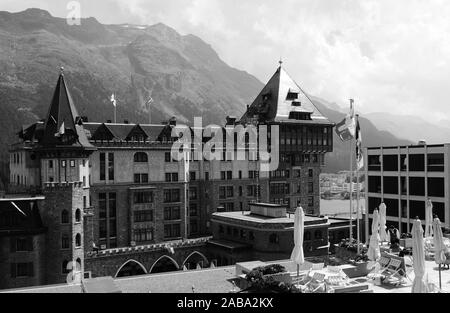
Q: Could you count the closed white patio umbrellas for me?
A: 6